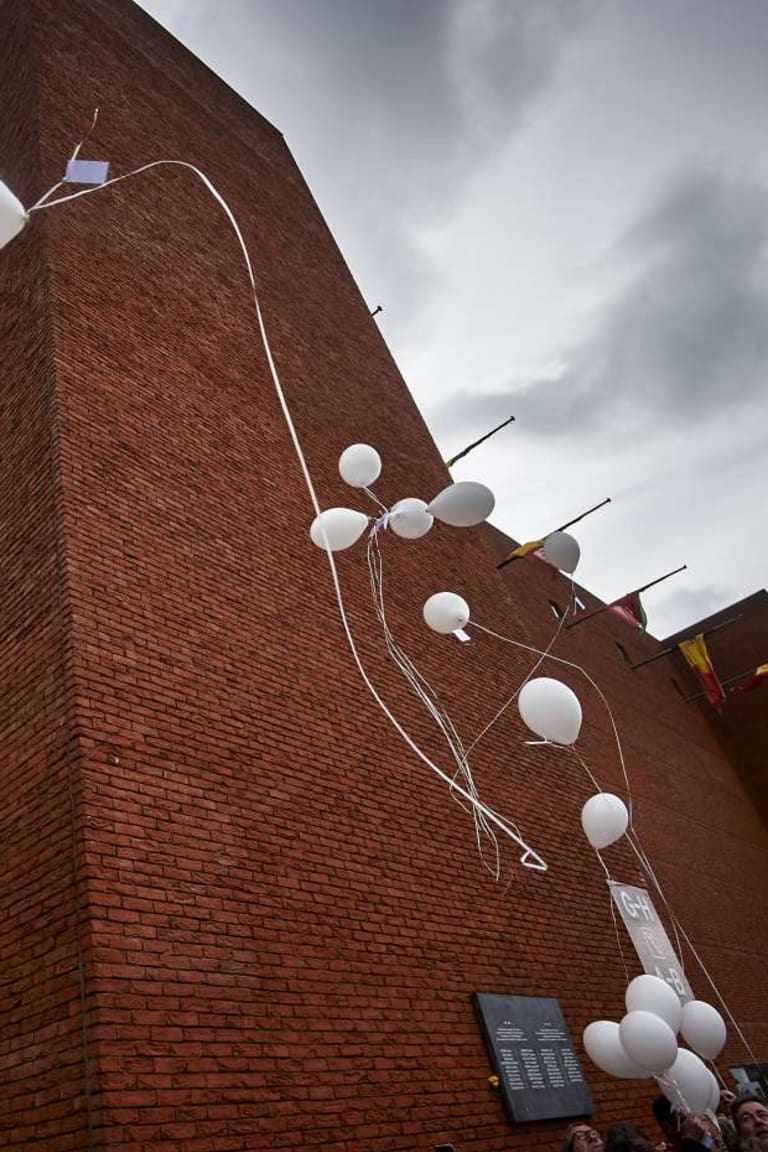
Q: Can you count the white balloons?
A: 15